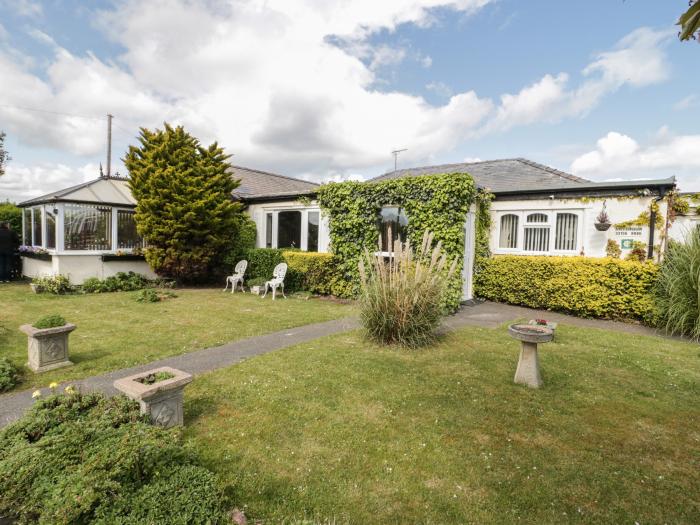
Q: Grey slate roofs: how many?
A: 2